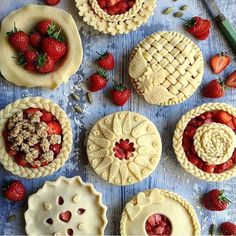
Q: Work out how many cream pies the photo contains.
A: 0